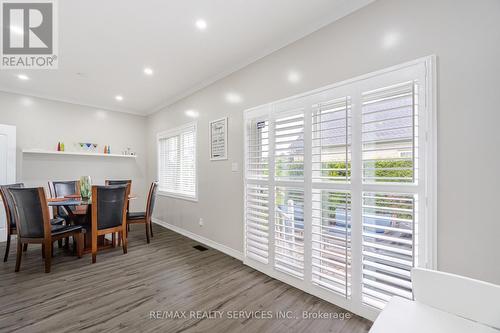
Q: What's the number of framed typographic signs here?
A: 1